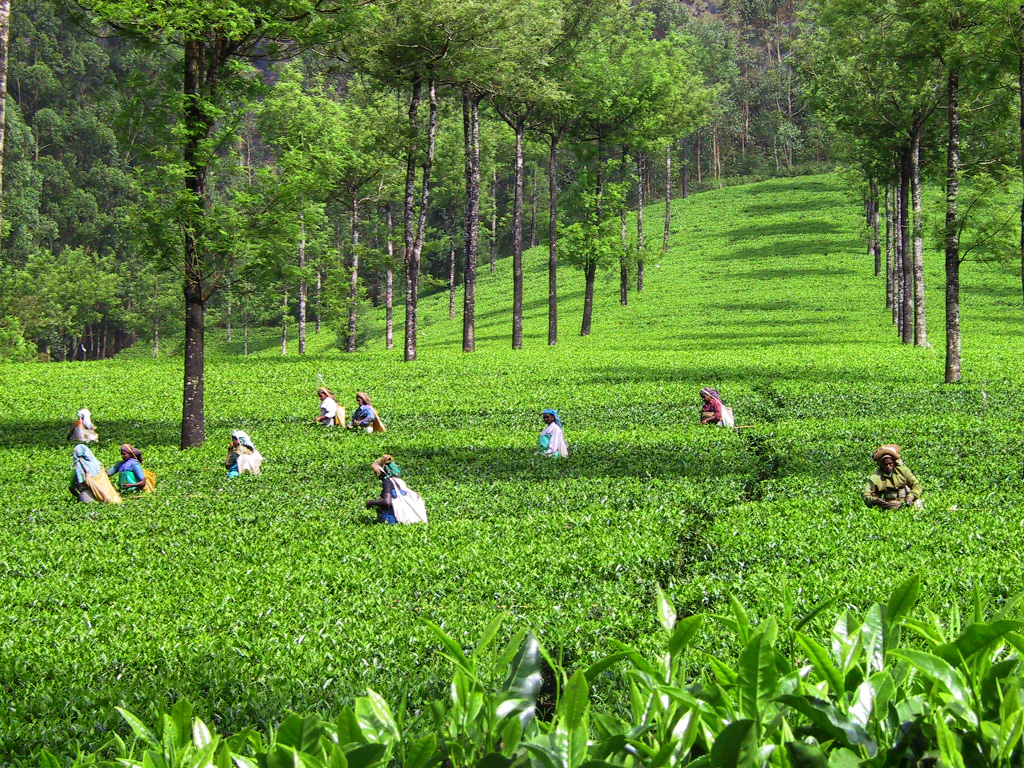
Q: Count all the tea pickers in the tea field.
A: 10